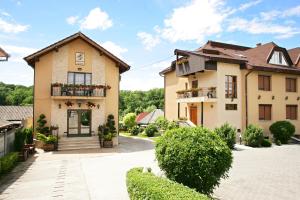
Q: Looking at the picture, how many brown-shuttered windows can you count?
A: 4